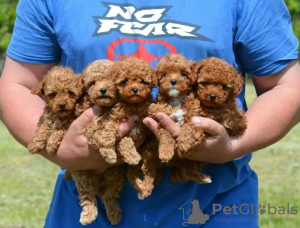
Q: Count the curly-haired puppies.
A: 5